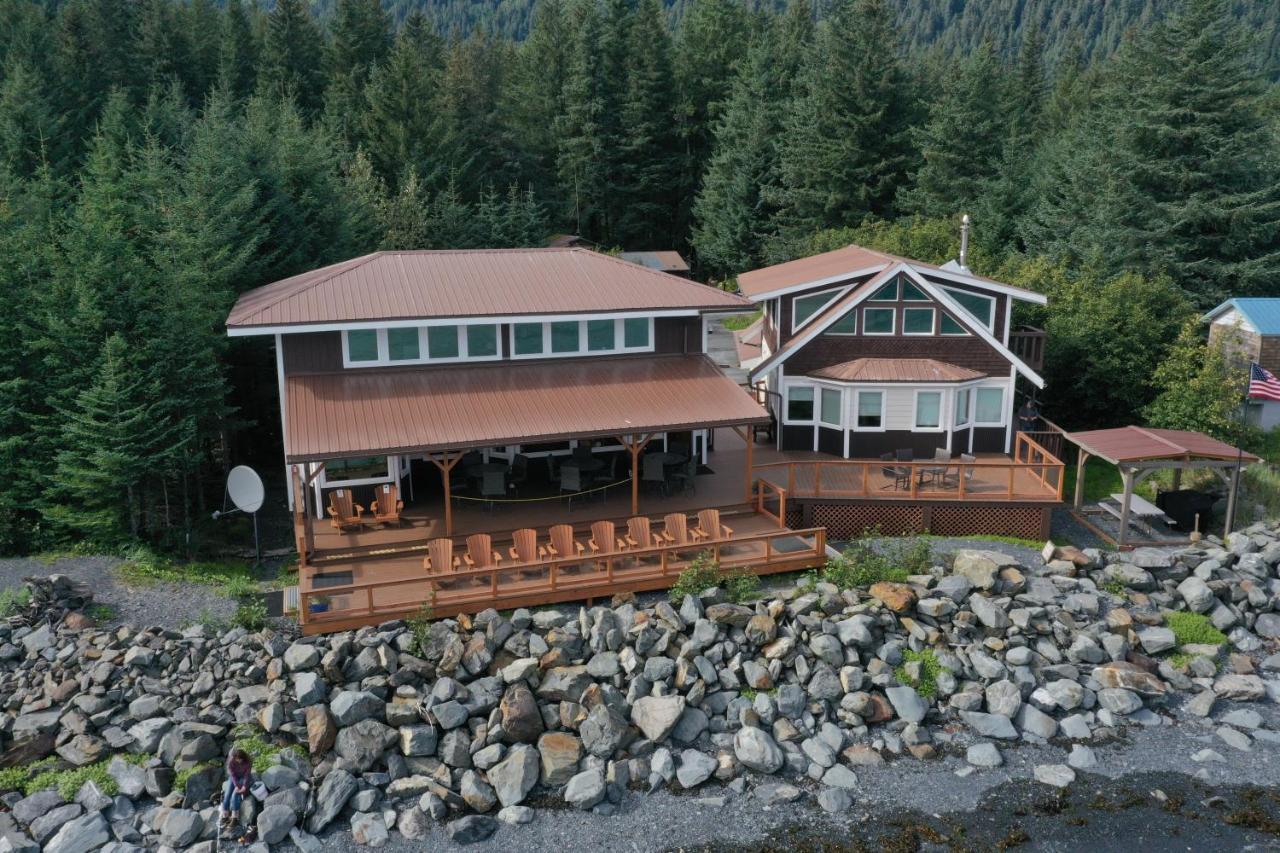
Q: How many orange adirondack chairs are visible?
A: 10